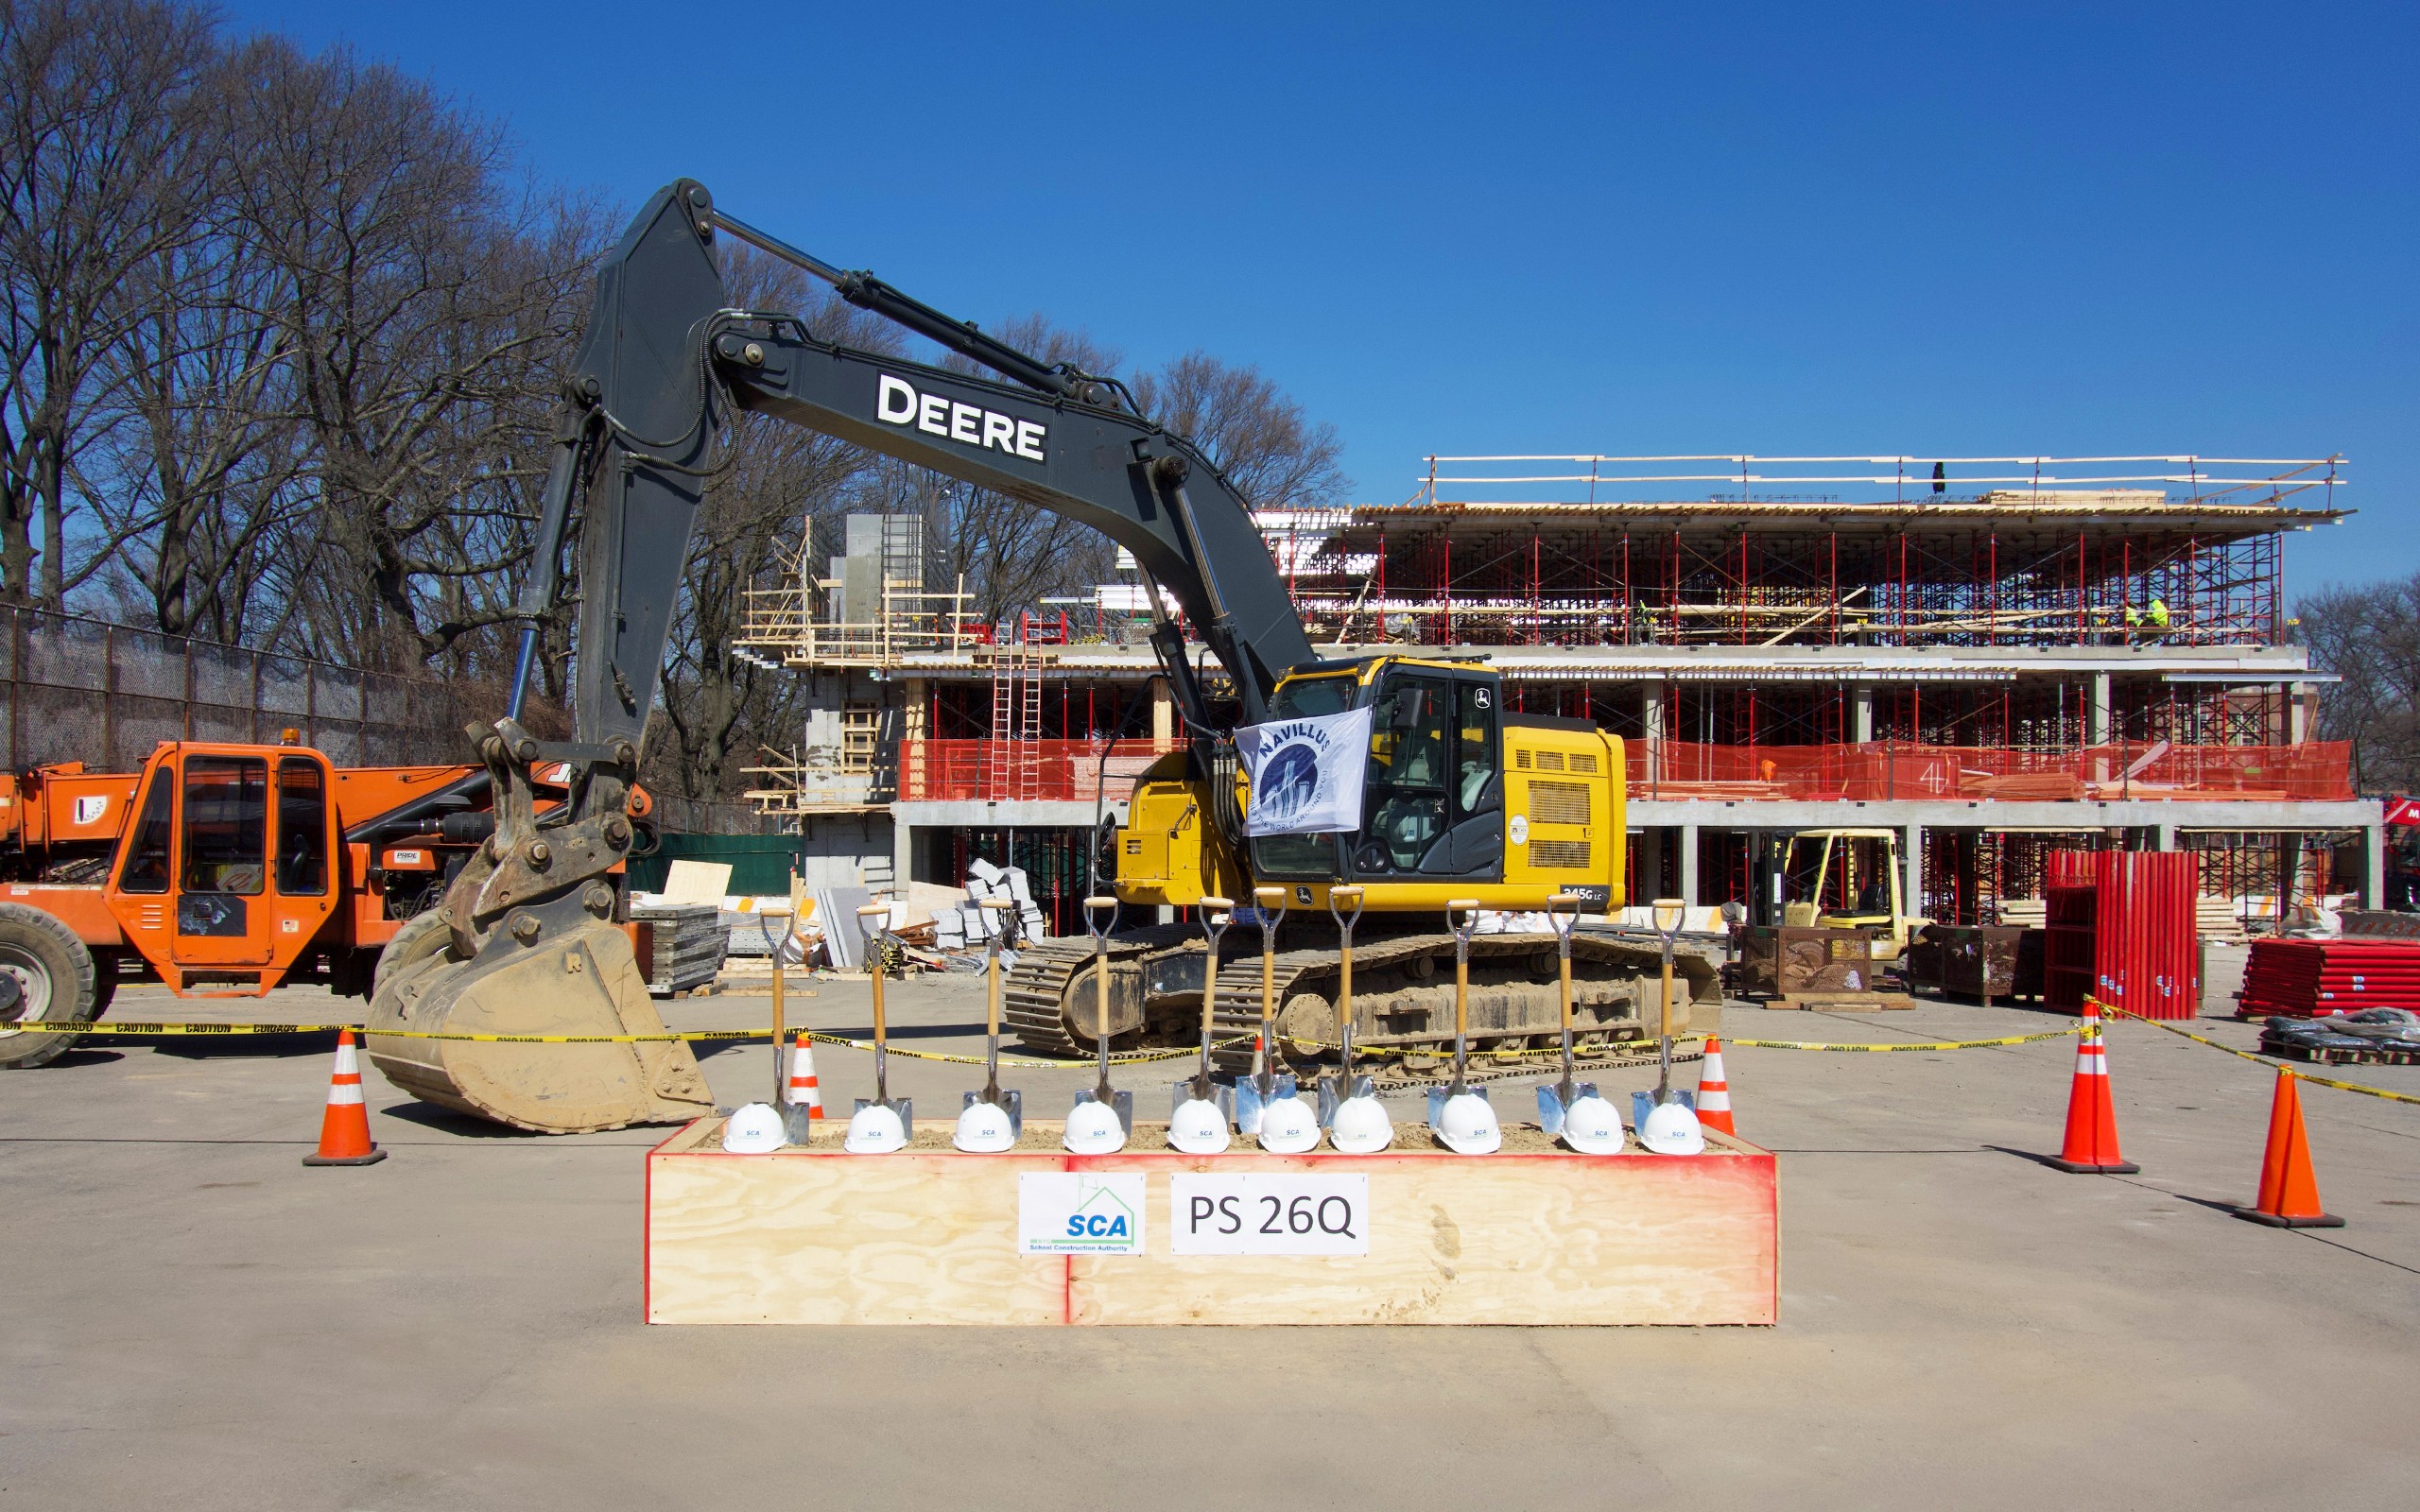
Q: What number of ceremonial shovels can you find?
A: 10